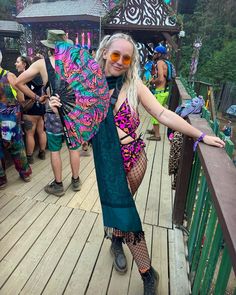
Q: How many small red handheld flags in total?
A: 0